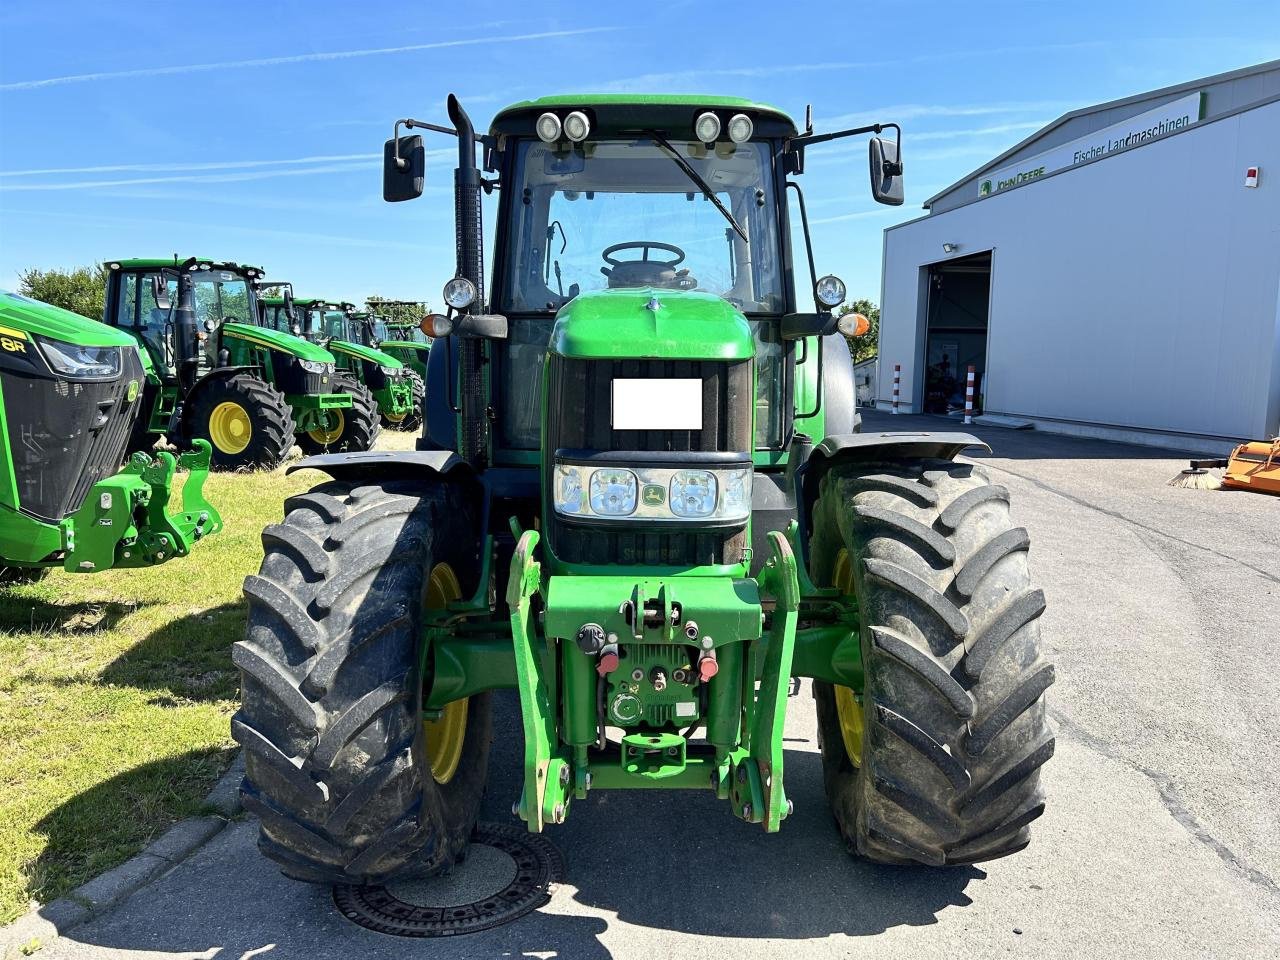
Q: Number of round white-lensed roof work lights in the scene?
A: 4